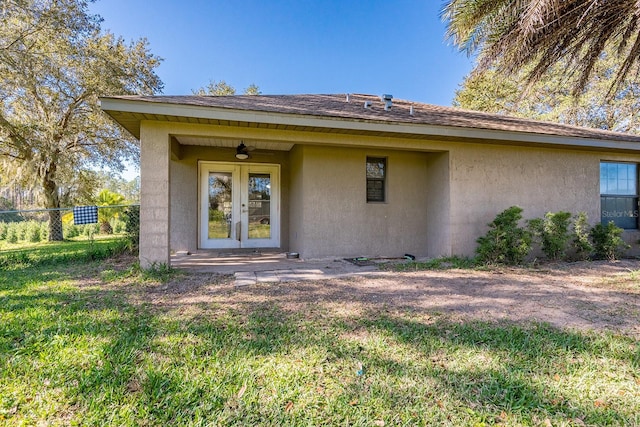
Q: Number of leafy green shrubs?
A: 4